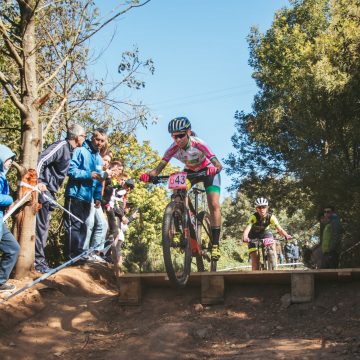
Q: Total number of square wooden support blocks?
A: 3